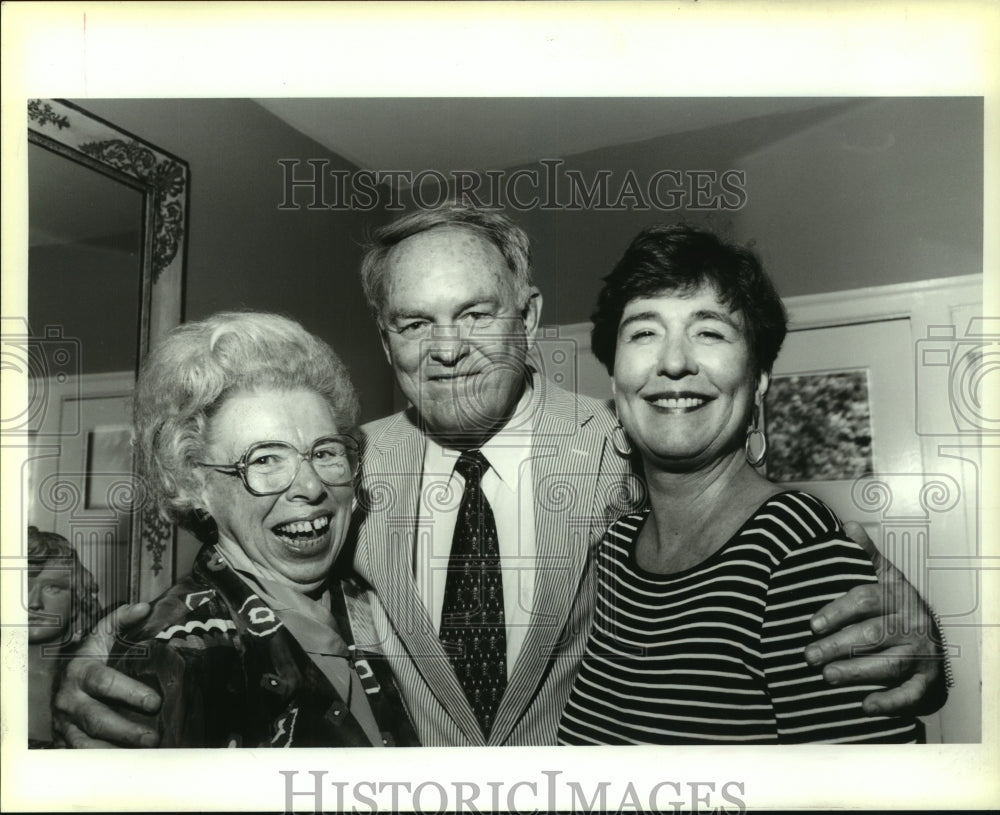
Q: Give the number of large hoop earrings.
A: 2